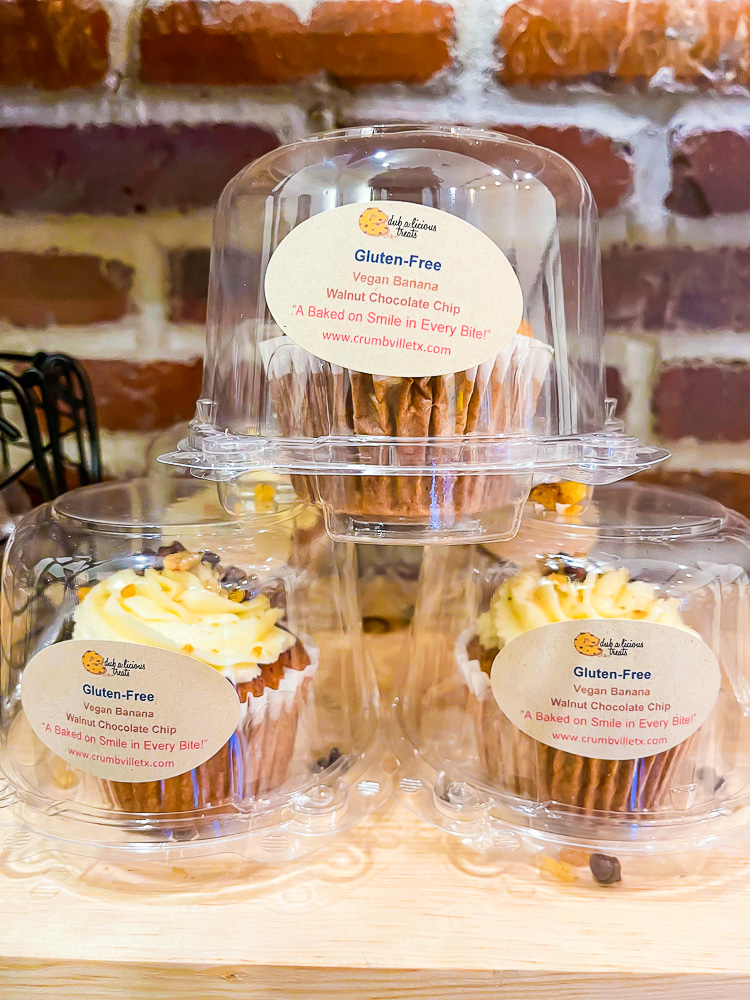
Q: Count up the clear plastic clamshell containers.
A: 3